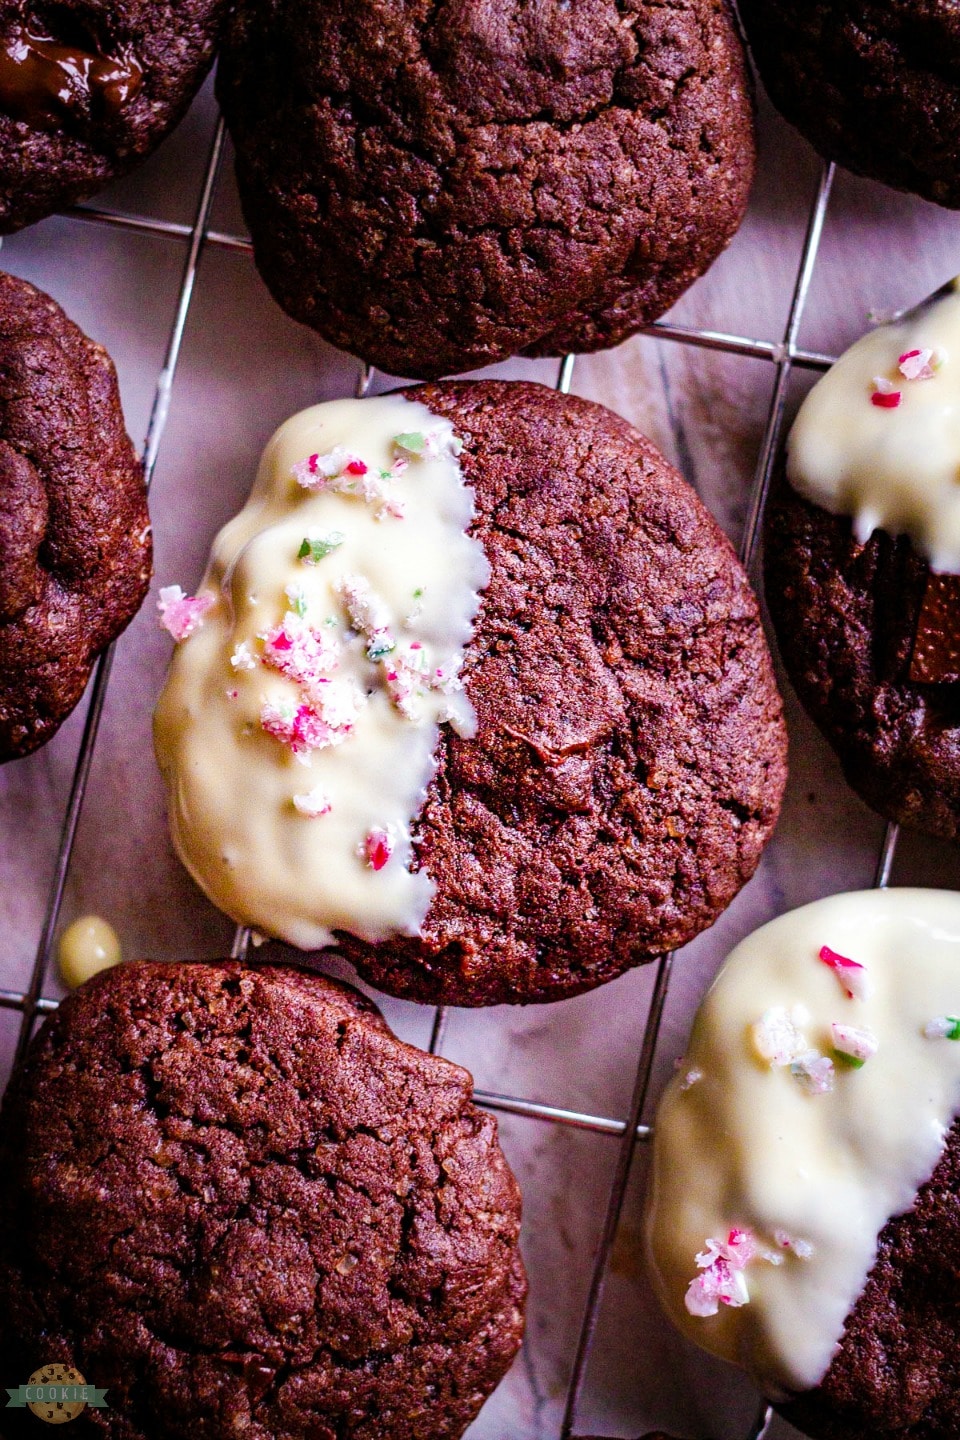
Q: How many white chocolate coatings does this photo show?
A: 3